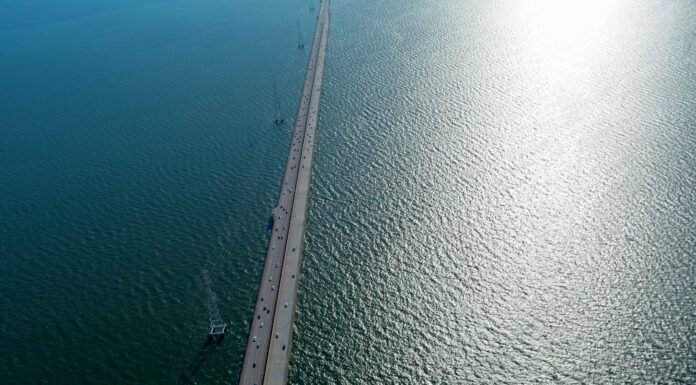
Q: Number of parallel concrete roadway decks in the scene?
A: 2